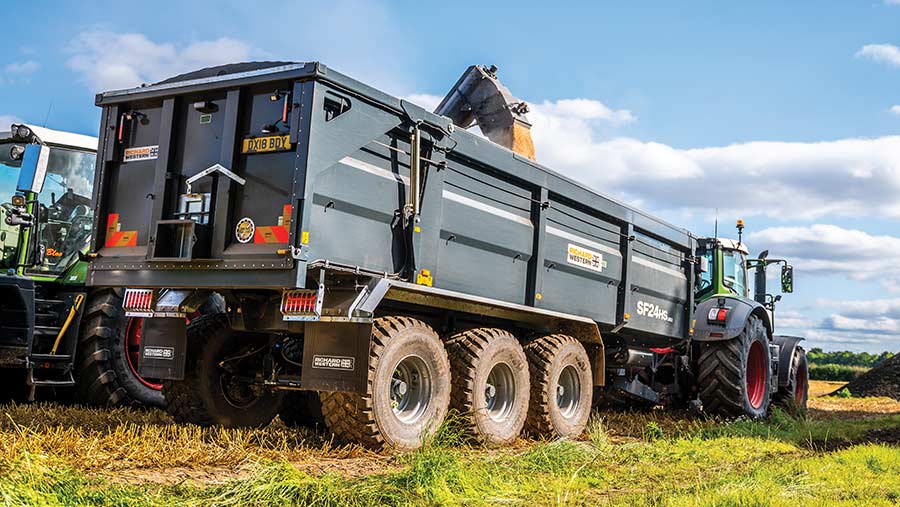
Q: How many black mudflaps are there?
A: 2